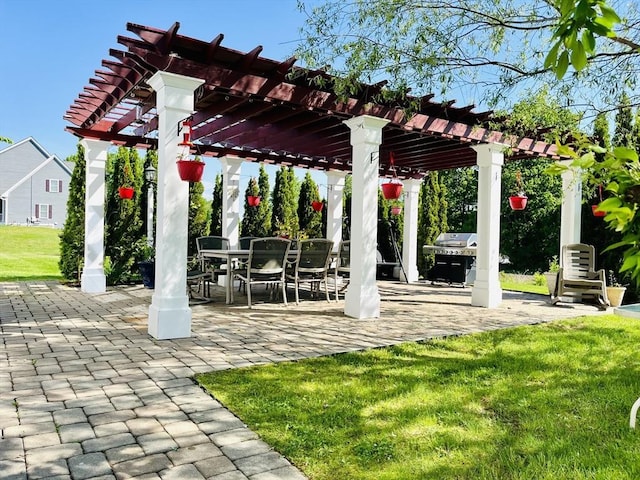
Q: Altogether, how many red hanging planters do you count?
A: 8